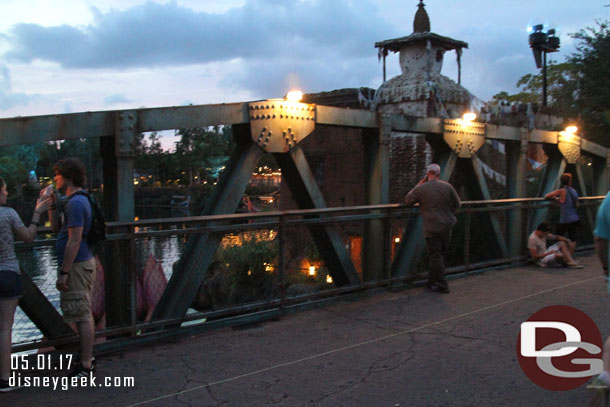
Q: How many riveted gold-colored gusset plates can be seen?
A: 3